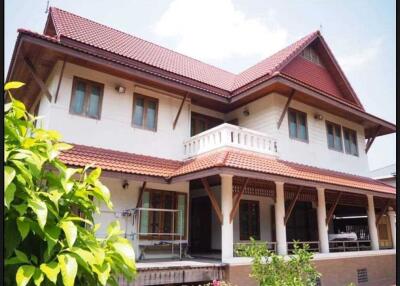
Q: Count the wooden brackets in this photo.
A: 11